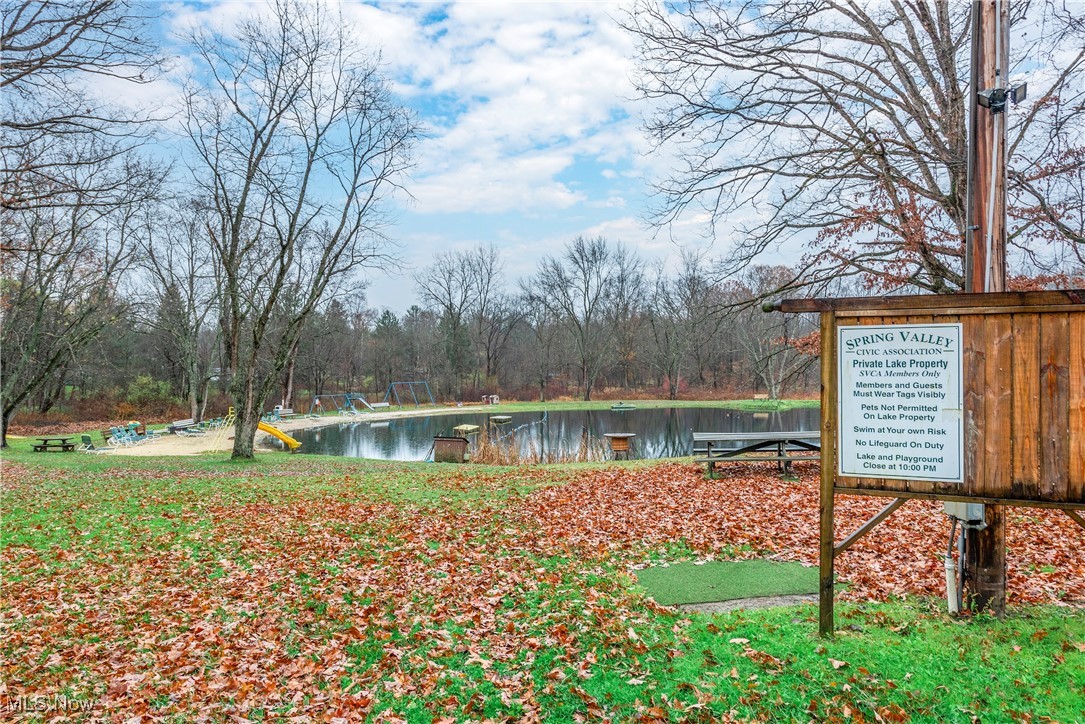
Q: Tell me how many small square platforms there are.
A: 2